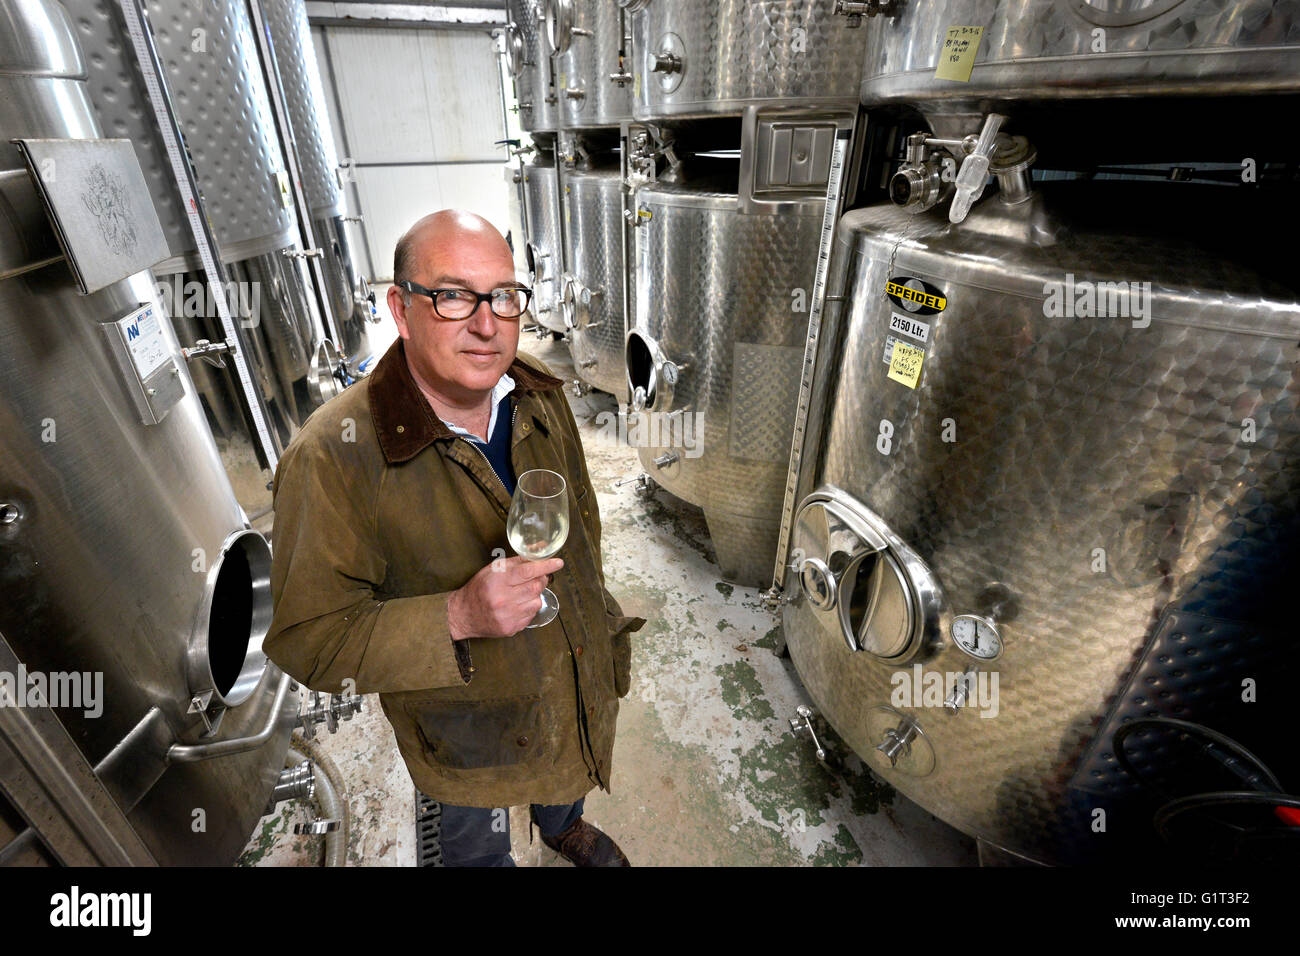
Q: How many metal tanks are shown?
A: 11